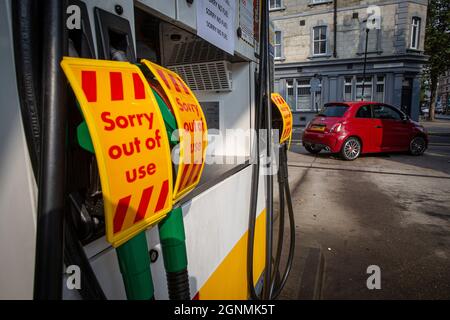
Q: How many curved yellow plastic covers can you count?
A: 3